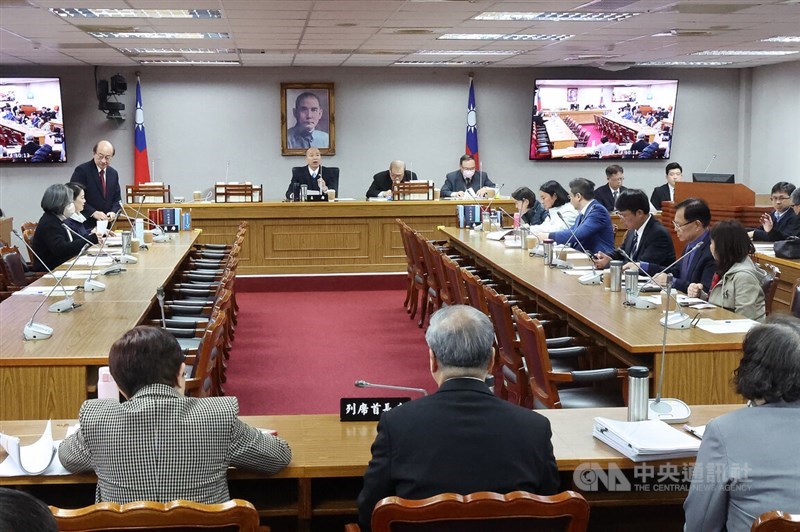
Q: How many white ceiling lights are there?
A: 11